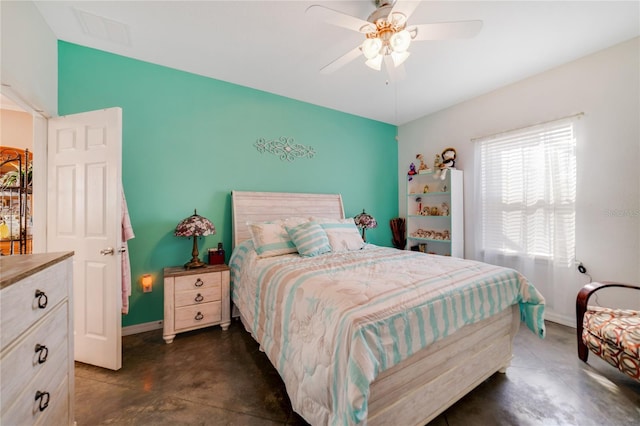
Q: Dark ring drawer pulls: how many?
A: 6